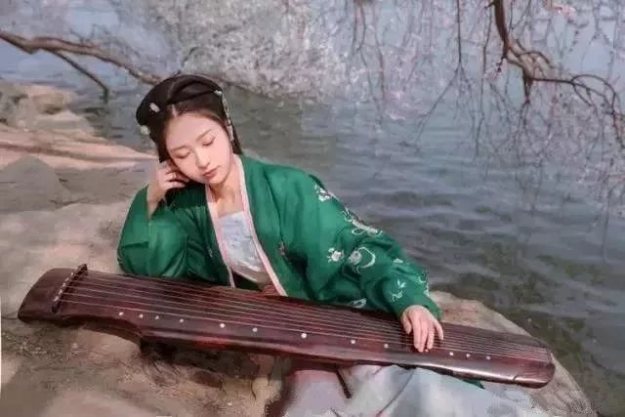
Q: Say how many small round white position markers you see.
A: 12